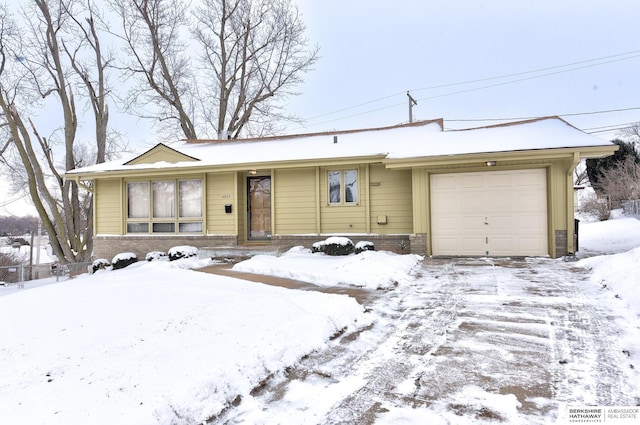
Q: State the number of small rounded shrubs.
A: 7